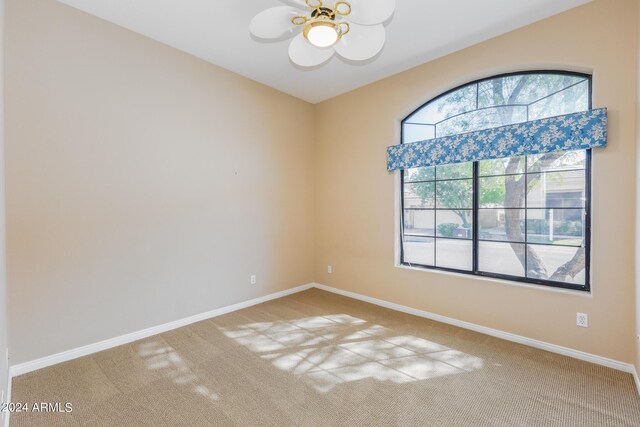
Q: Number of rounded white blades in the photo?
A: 5